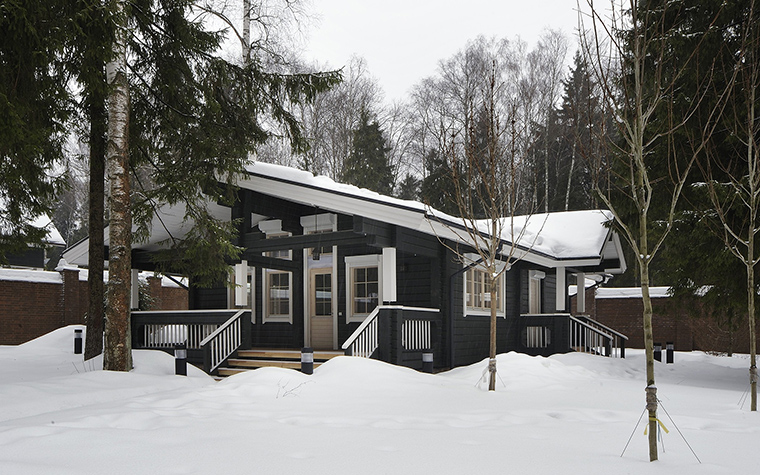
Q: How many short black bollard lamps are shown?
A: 6